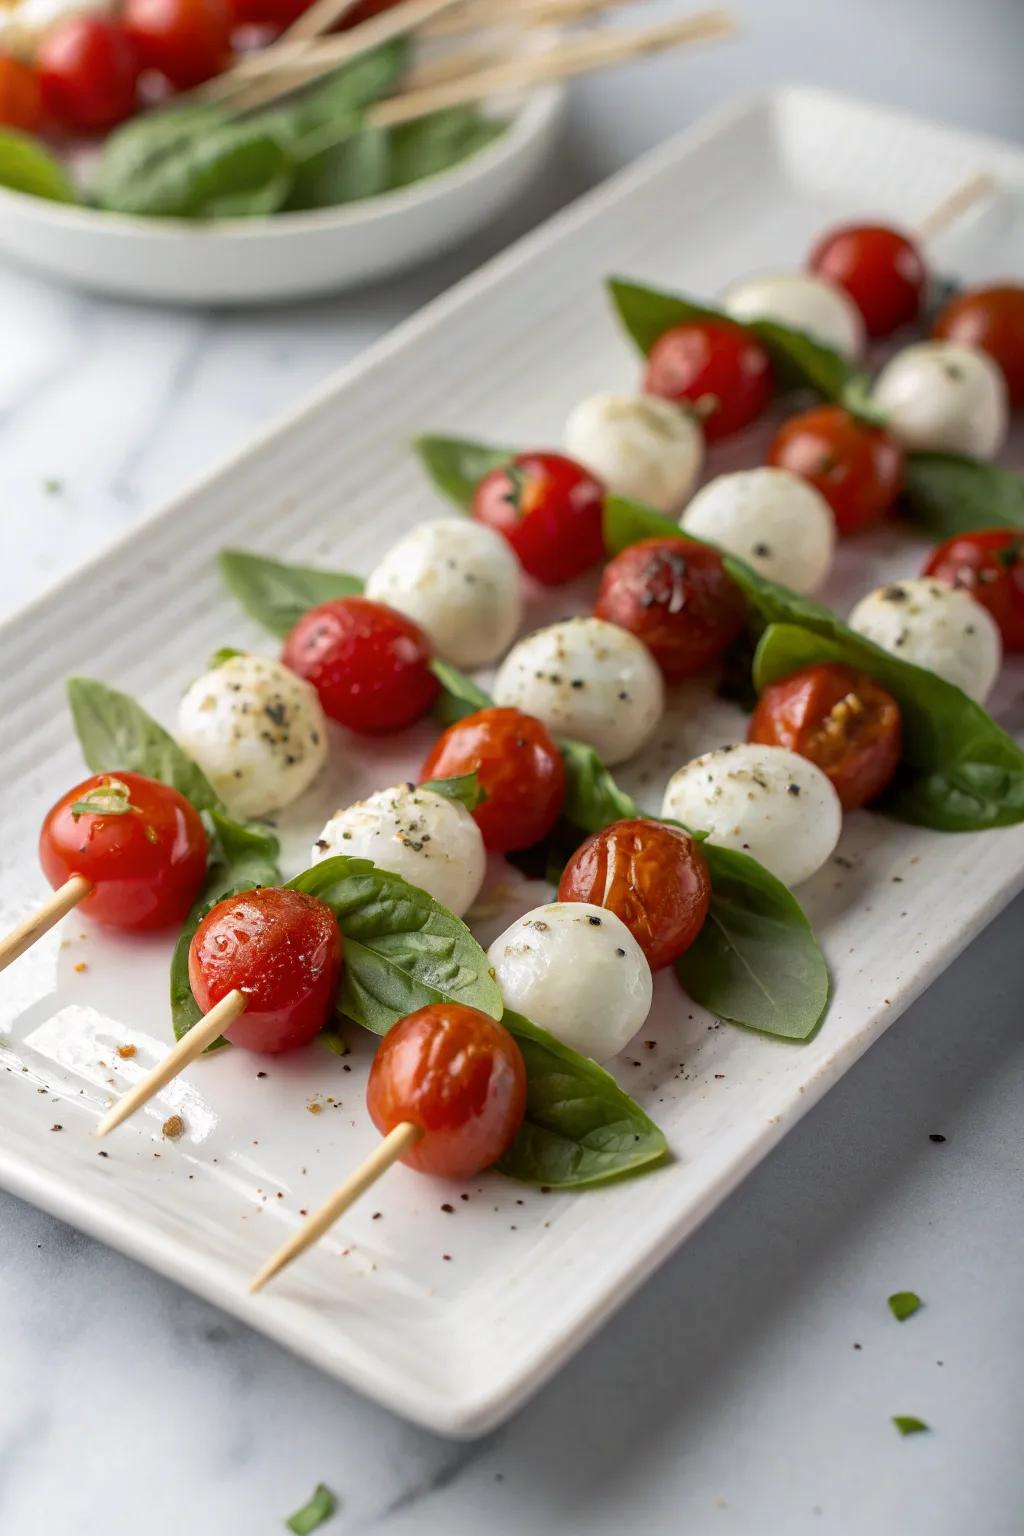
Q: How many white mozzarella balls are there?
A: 11